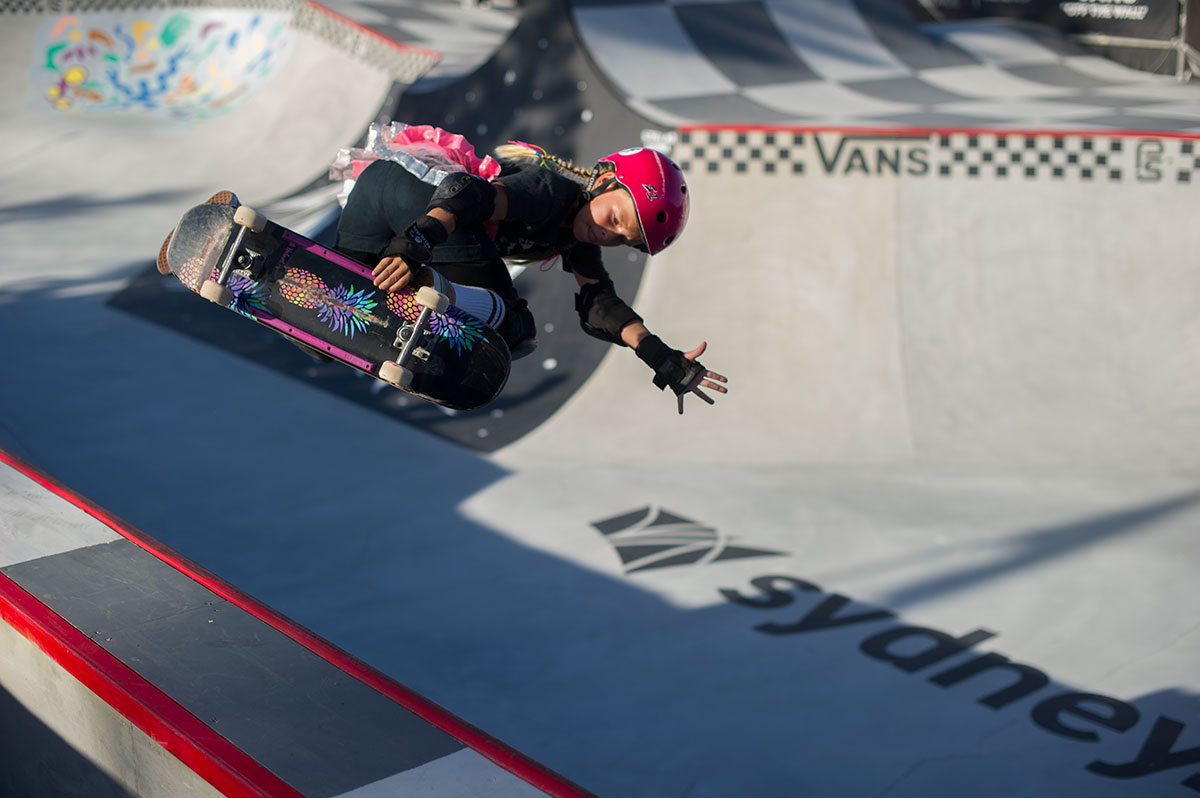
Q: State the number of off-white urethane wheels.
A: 4